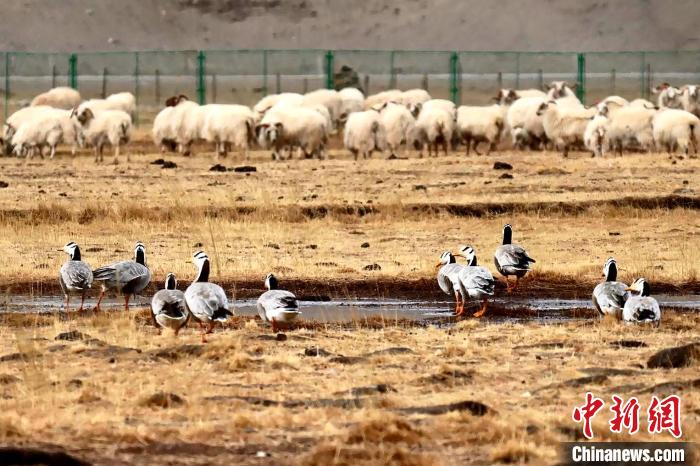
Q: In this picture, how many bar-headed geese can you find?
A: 10